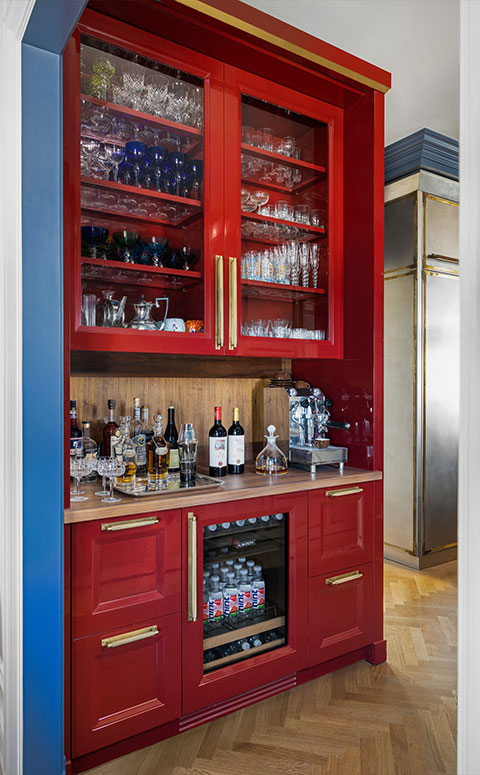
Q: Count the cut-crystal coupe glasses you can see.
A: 4